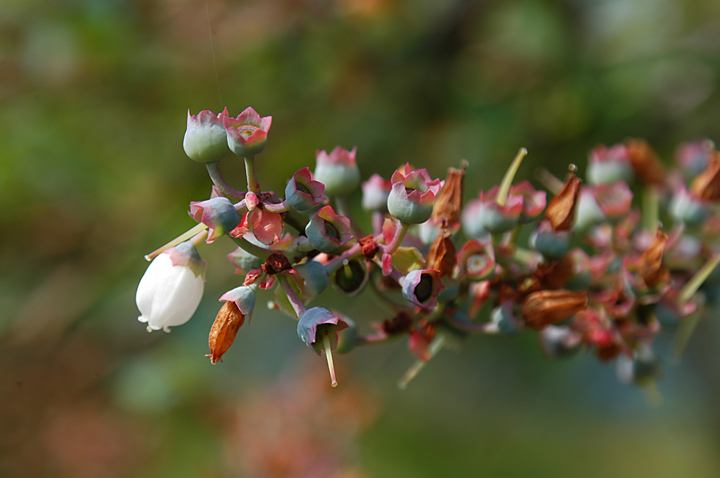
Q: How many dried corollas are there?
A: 8